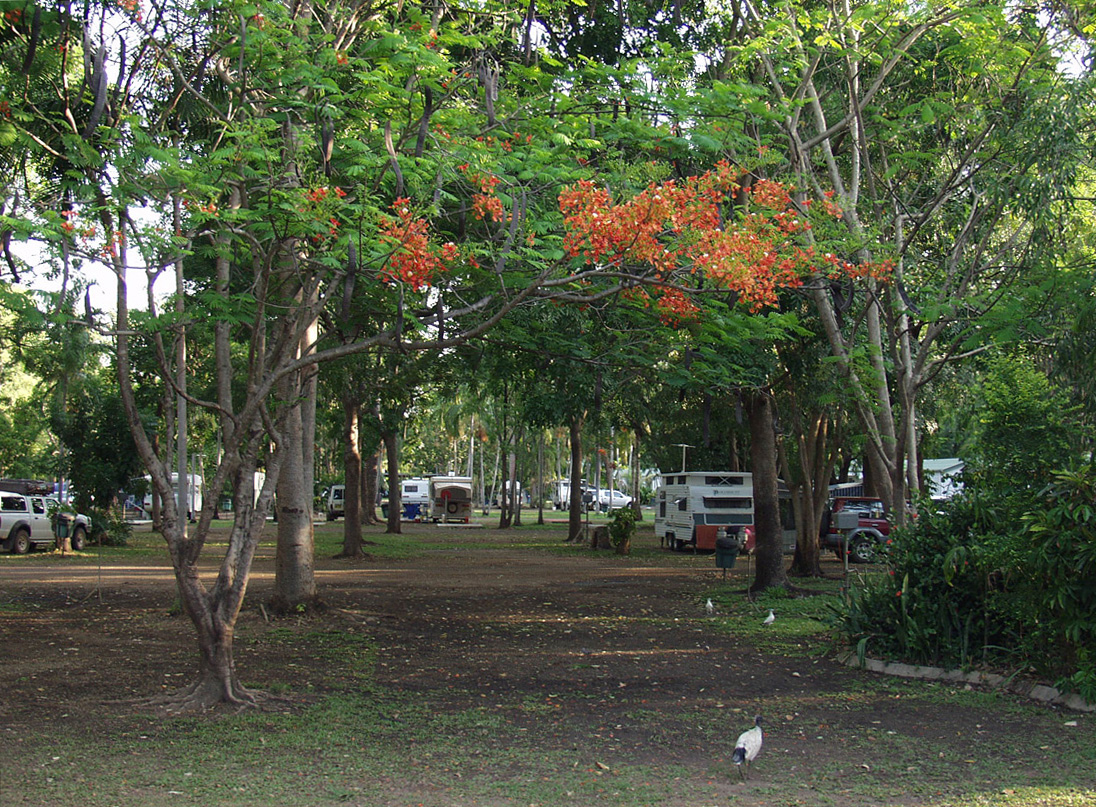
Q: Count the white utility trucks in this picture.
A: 2